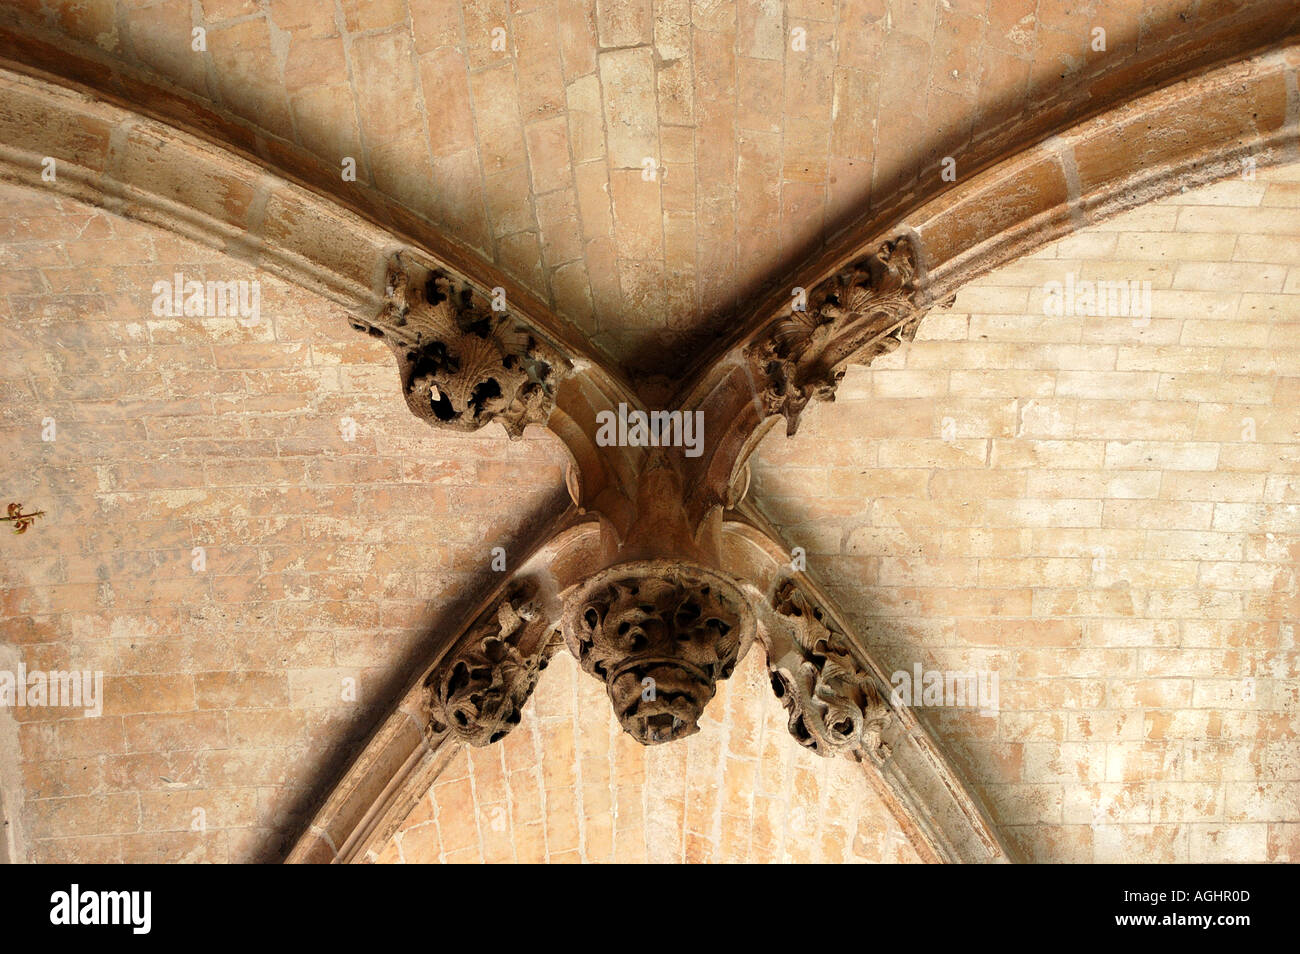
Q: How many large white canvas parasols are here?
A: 0